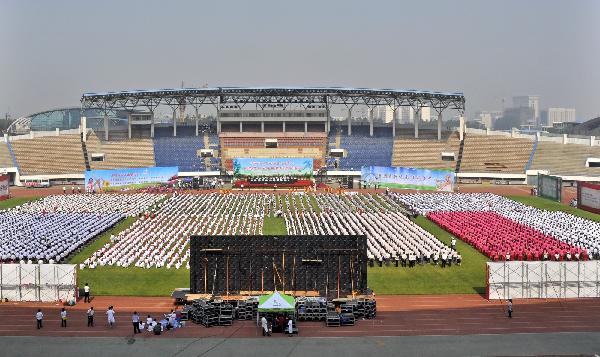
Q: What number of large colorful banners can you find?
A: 3